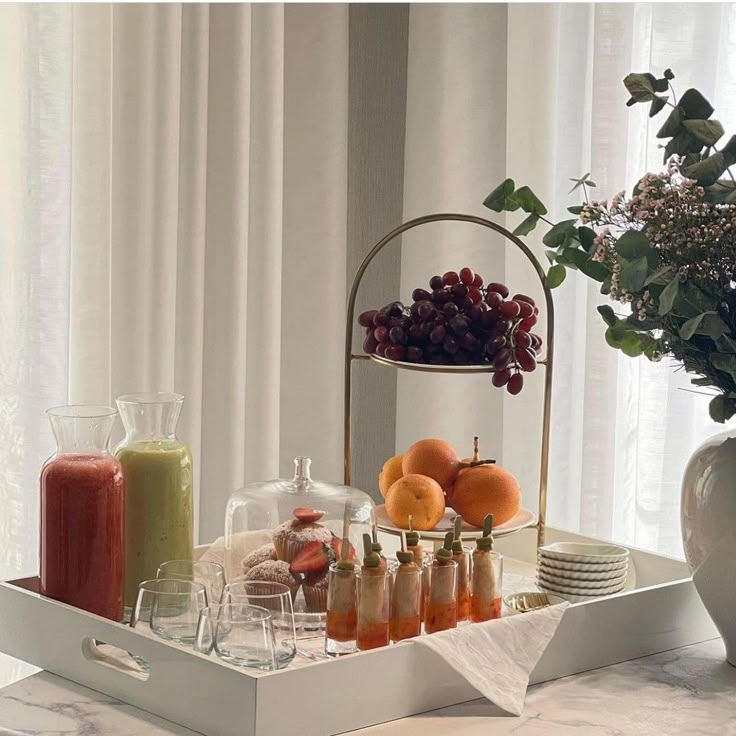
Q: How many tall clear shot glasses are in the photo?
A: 8